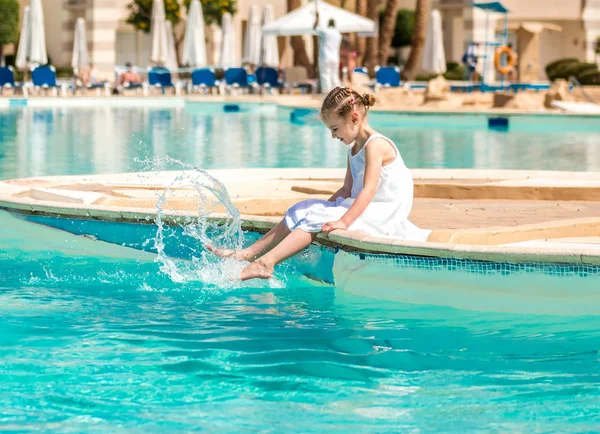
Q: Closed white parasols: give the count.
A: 10